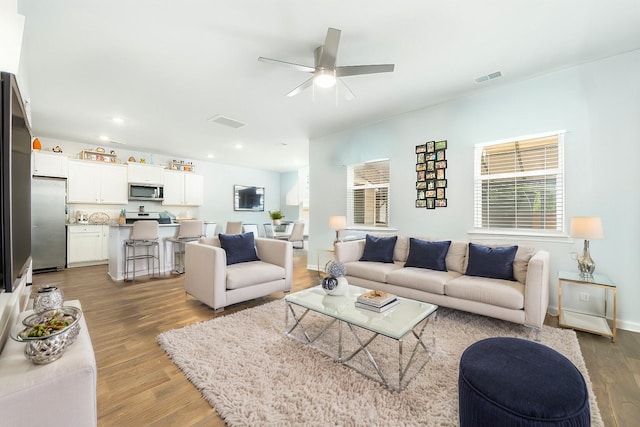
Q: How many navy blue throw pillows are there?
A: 4